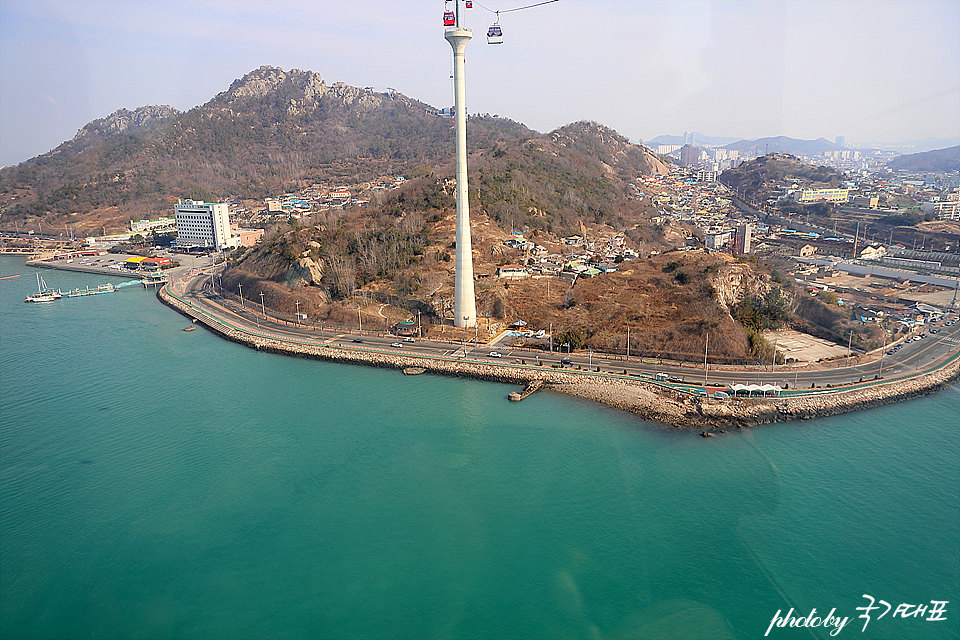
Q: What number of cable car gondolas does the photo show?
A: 3